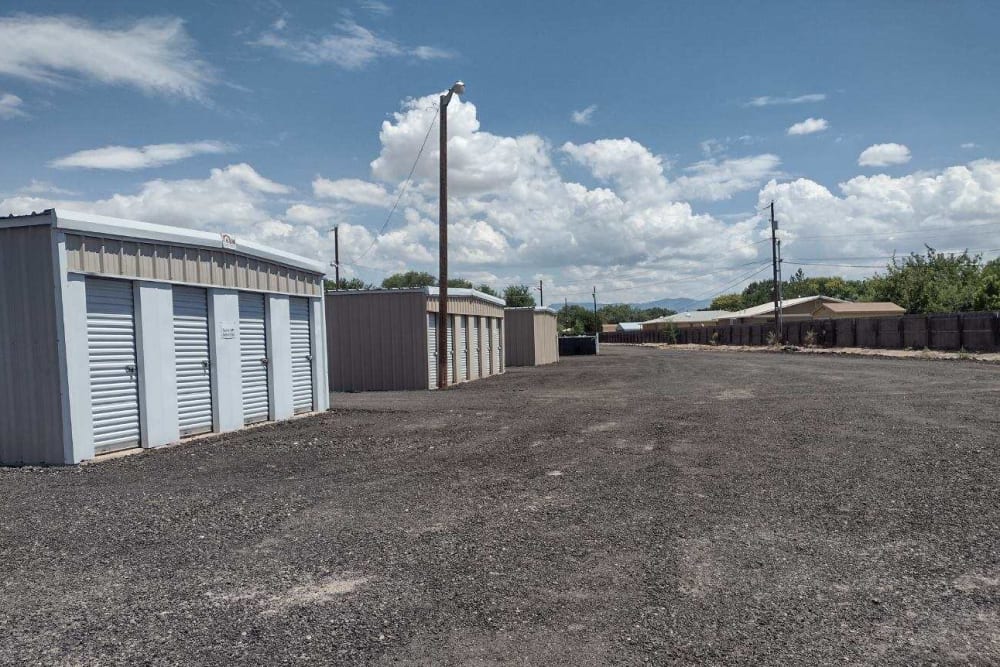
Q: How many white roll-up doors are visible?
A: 10